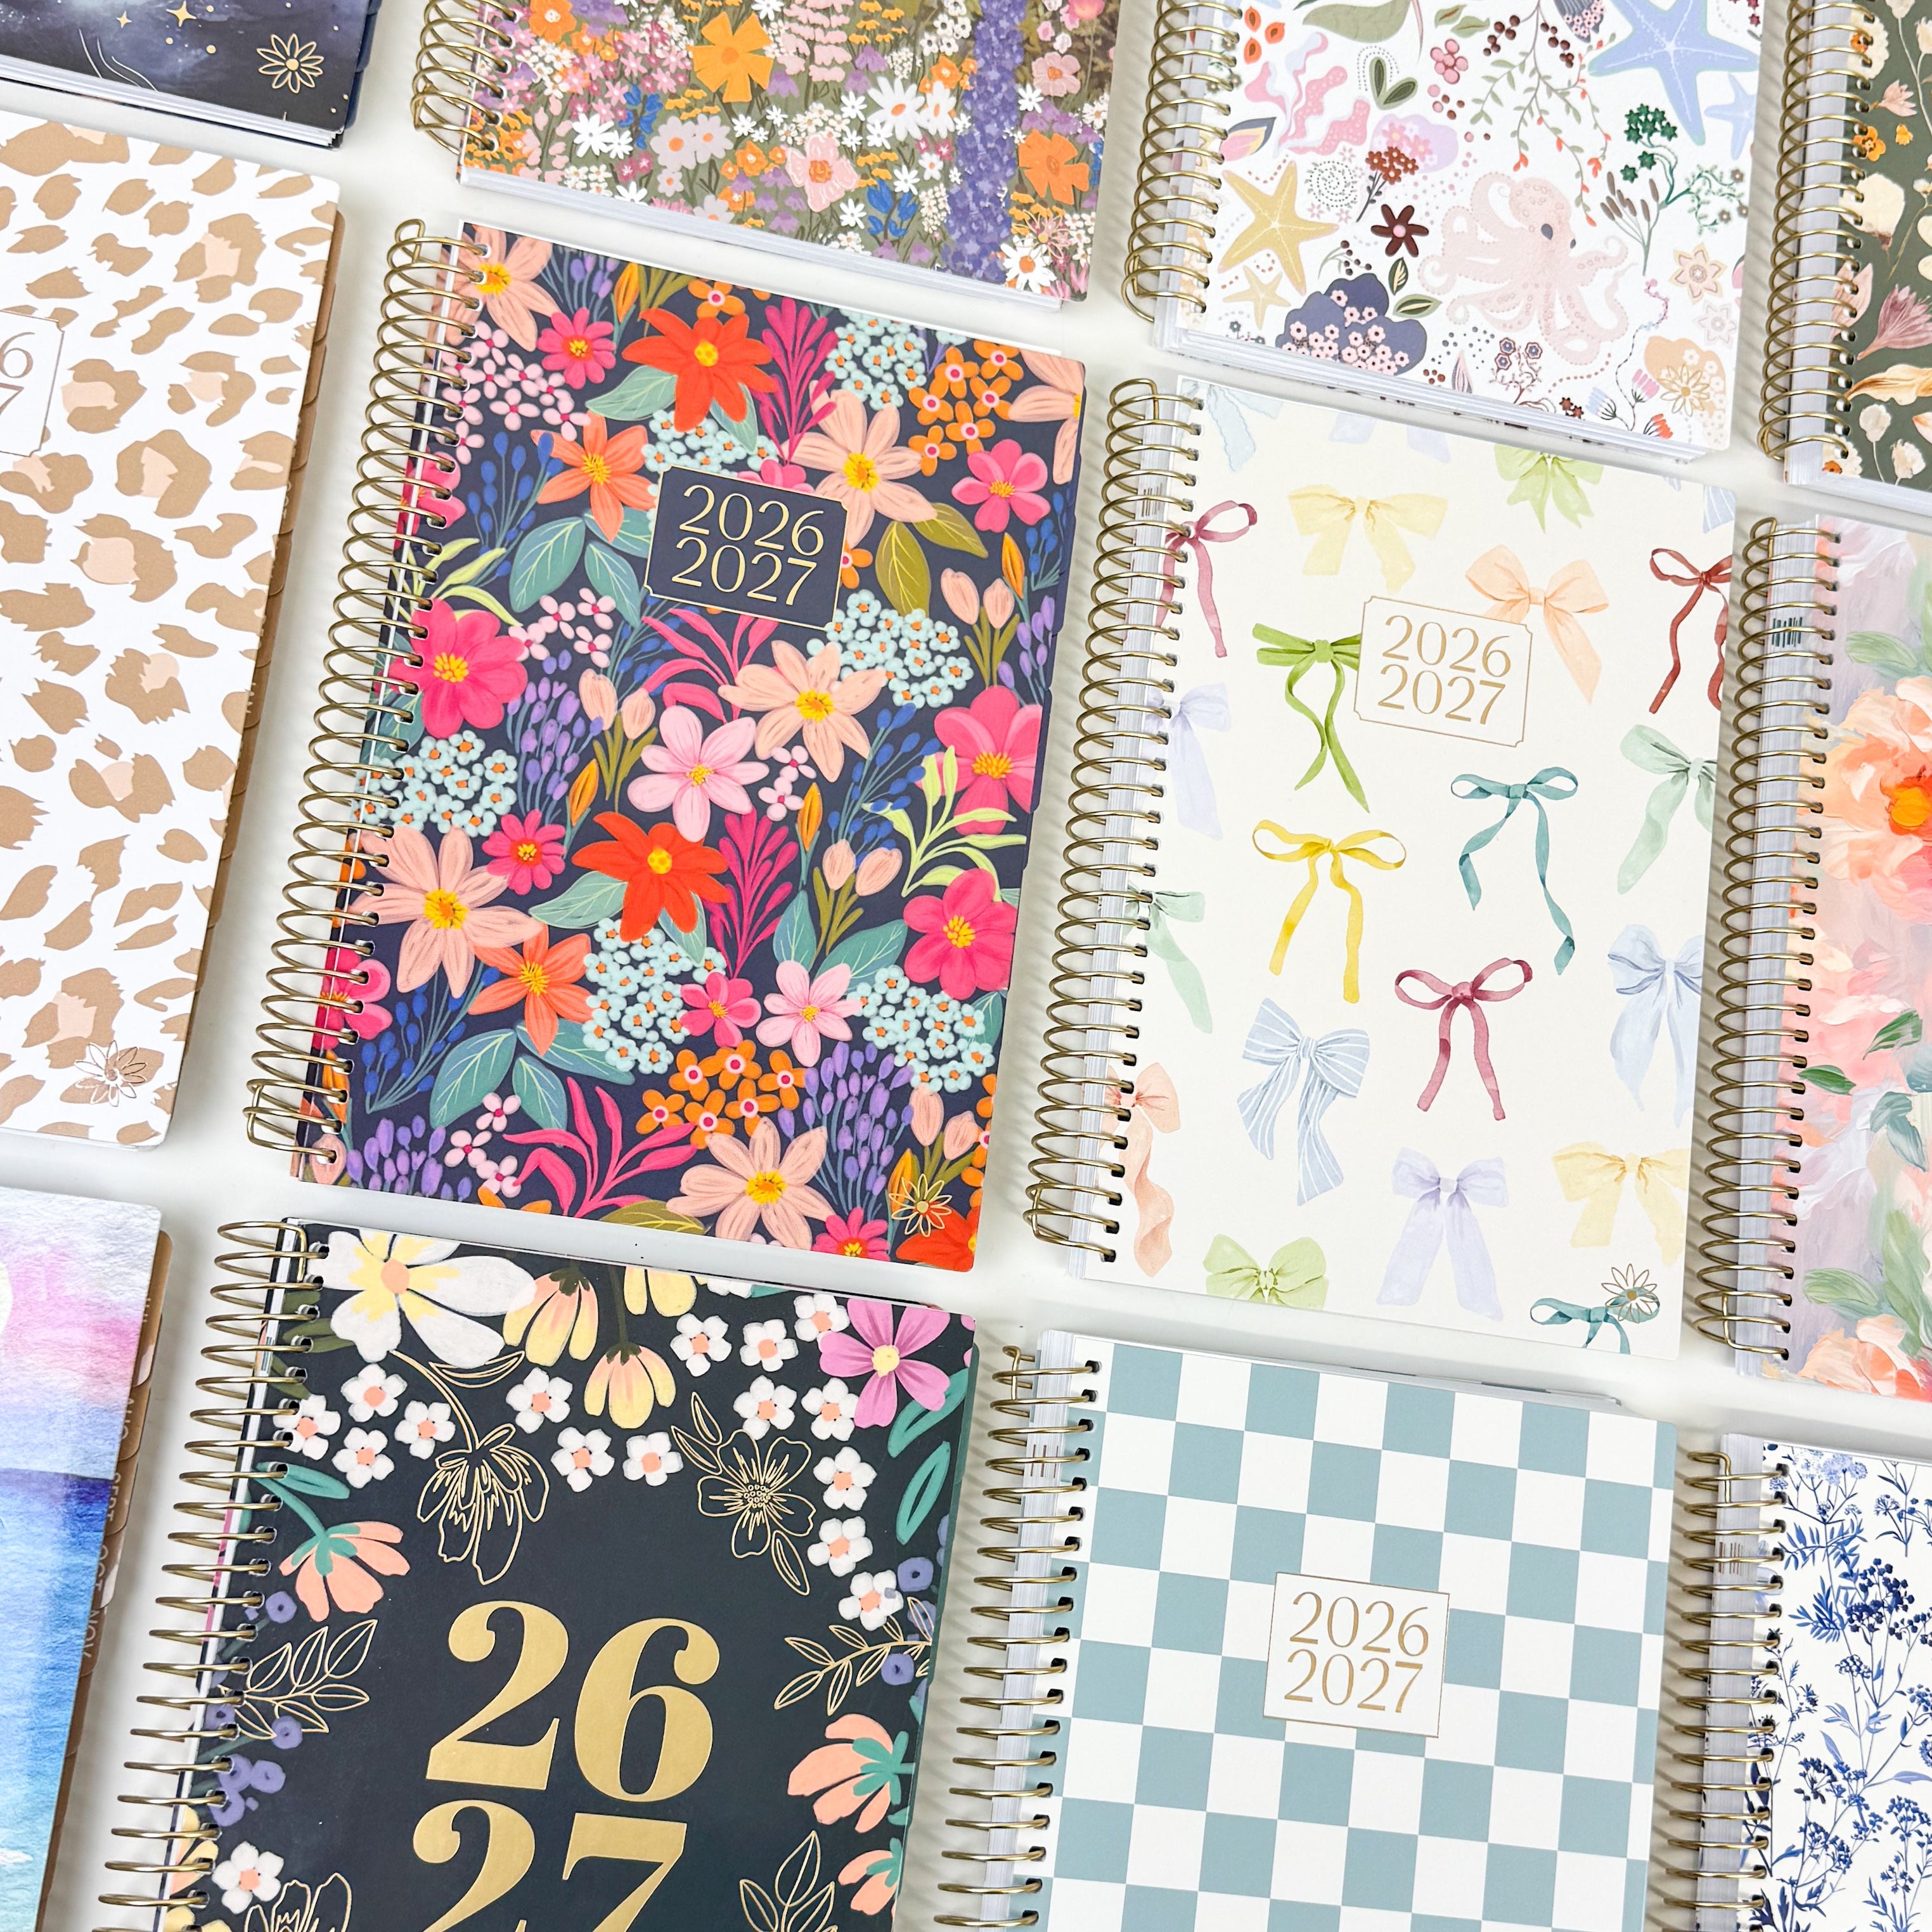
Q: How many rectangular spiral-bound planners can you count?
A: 12